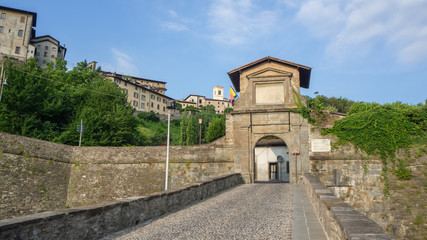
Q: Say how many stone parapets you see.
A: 2